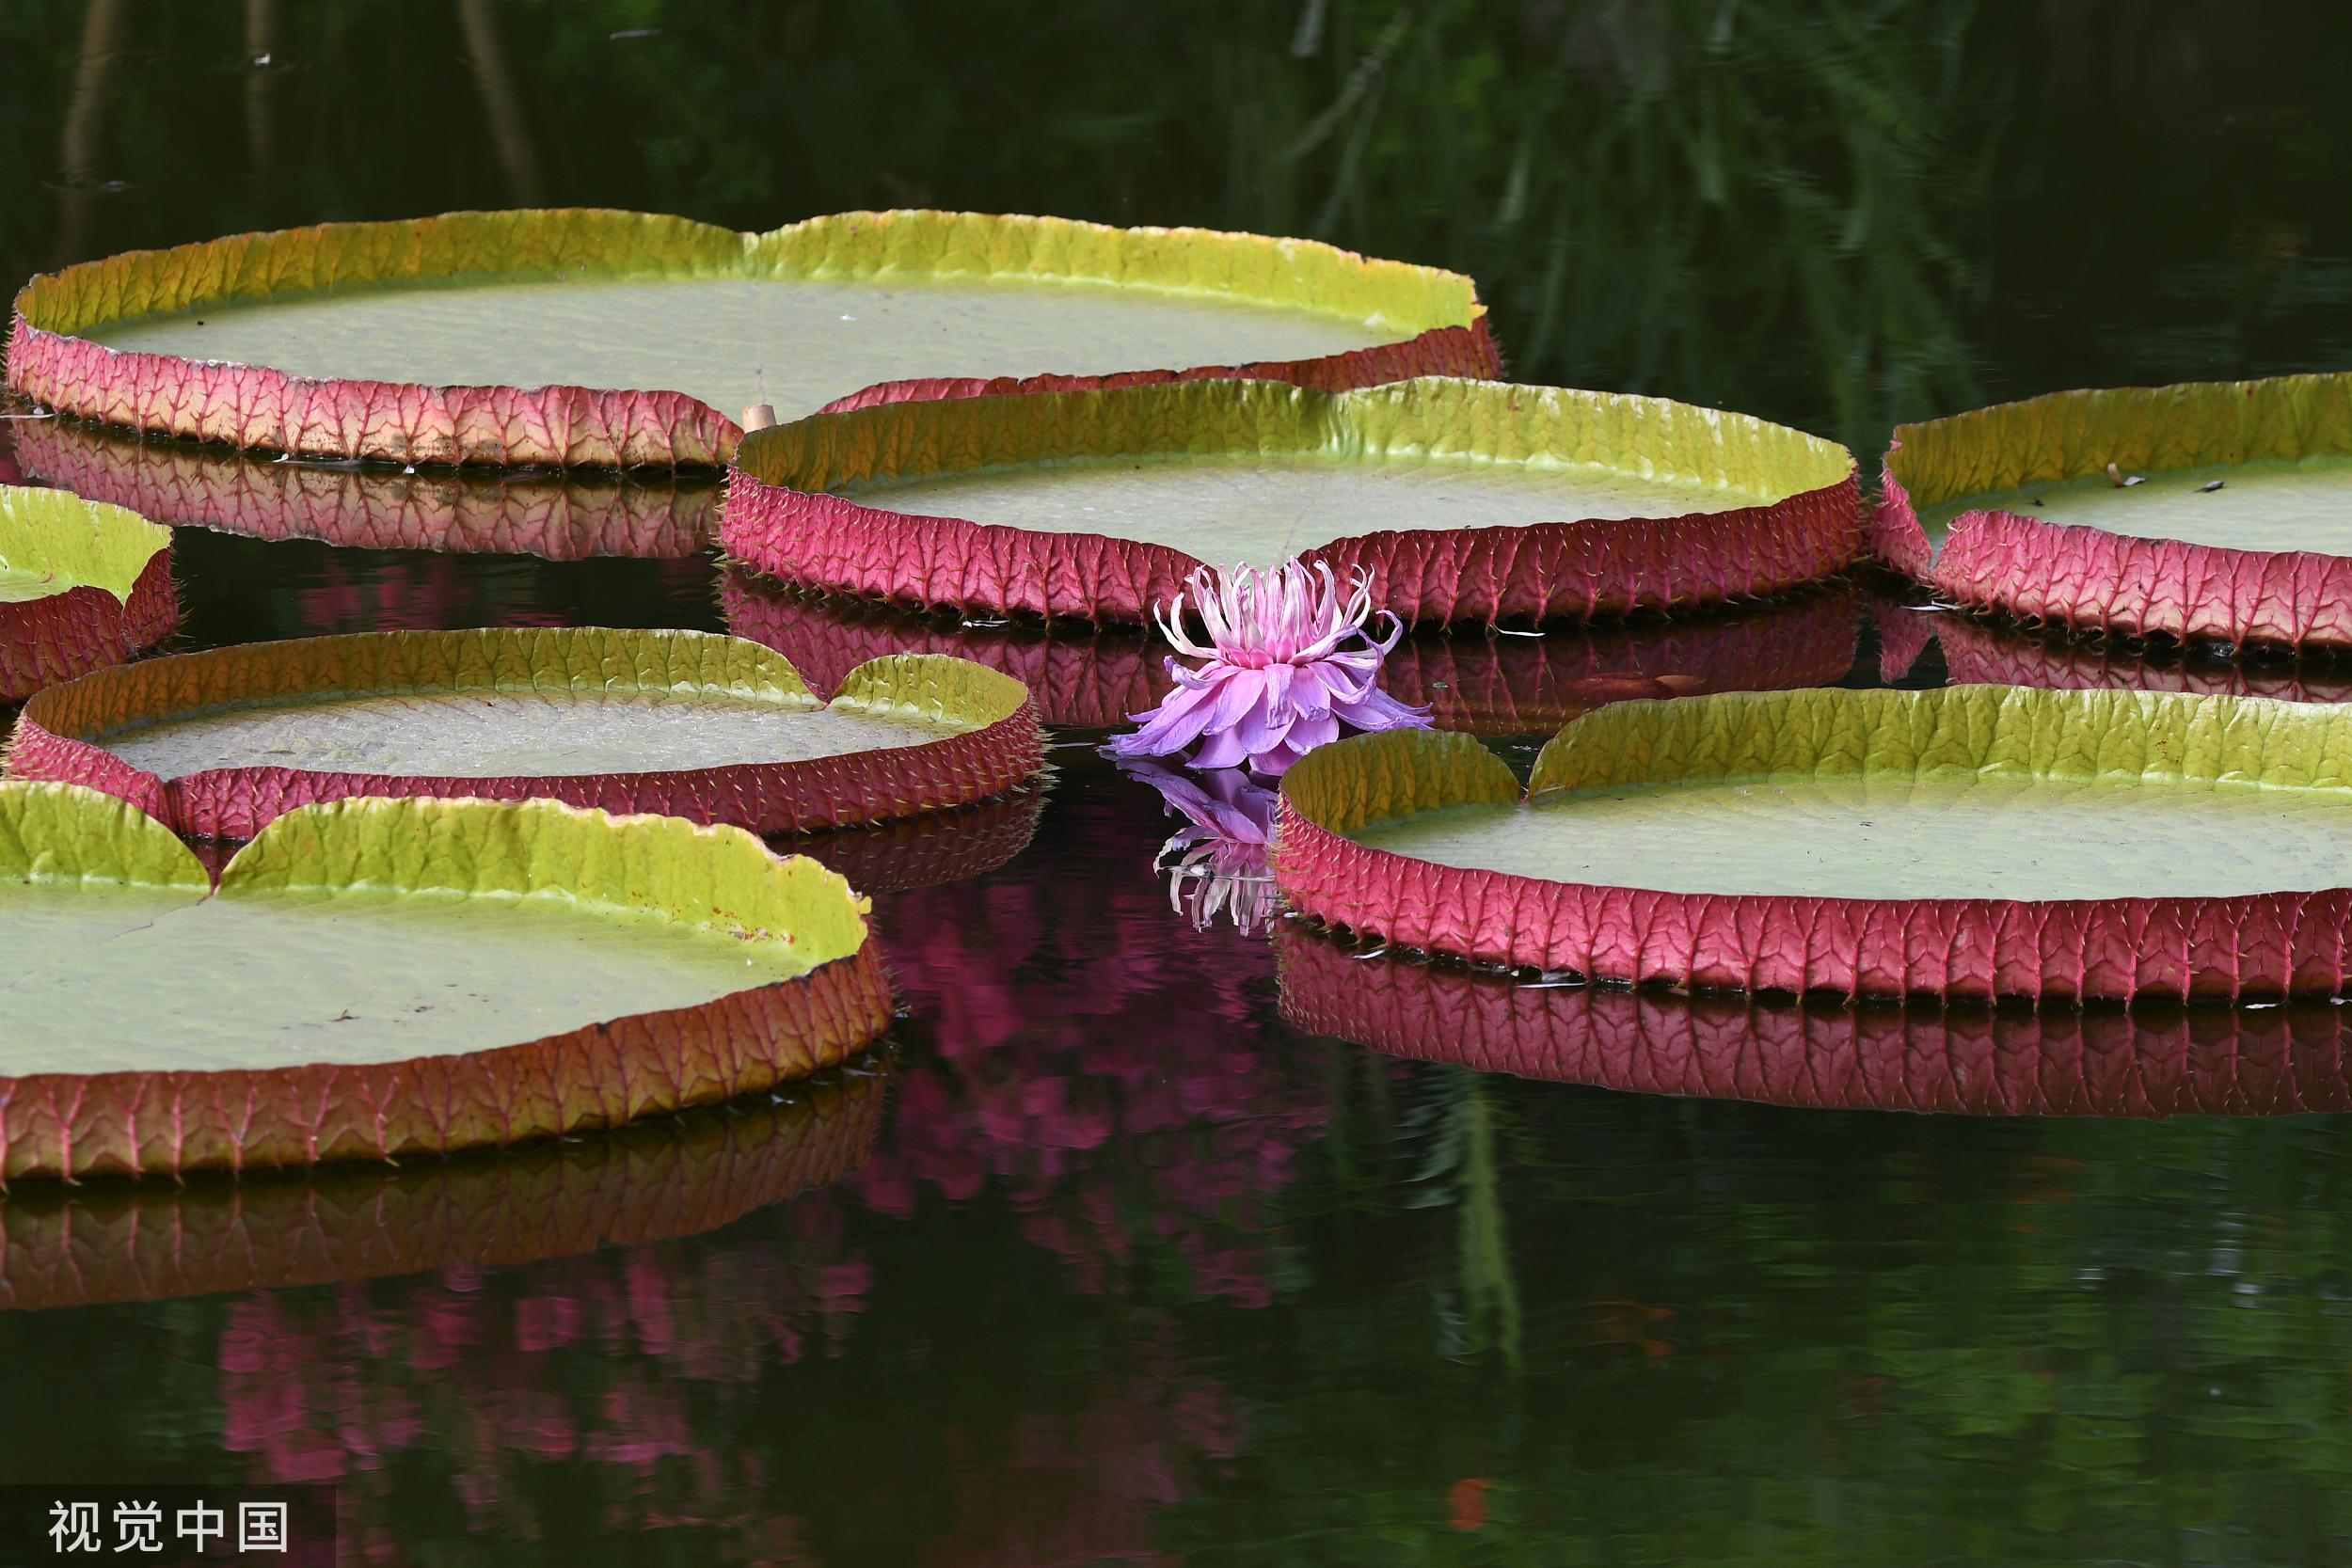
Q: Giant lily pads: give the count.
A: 7